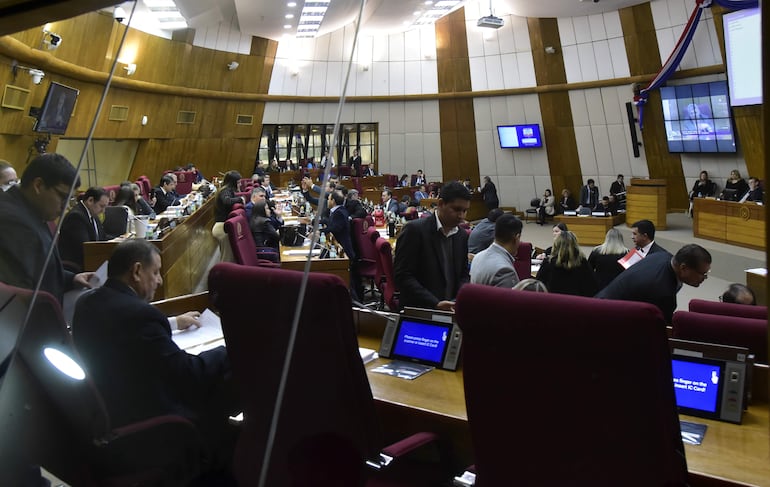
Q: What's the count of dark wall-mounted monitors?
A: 1